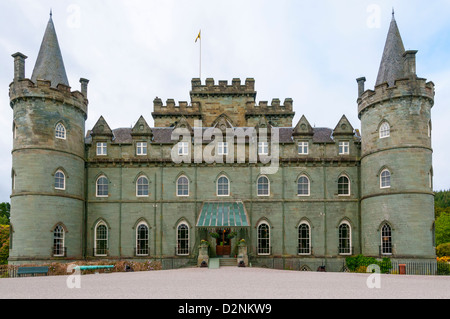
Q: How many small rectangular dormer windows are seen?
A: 7